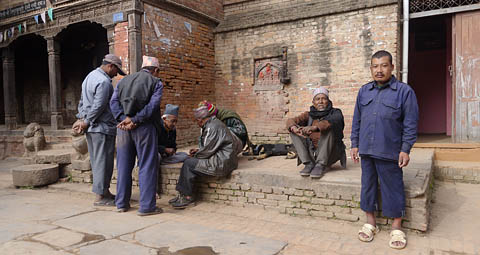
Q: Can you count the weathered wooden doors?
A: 1